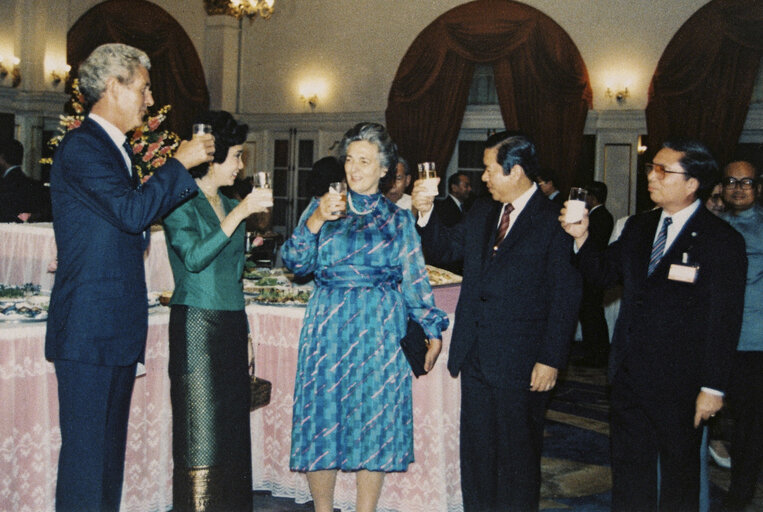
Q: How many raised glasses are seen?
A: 5